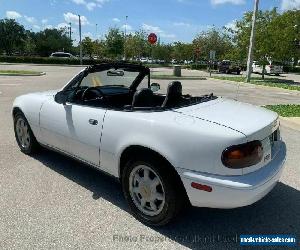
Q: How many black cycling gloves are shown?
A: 0